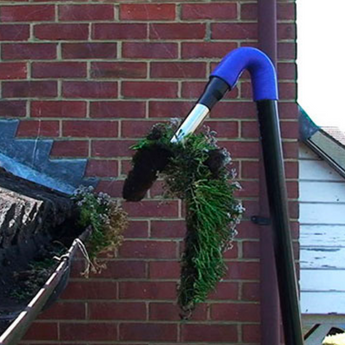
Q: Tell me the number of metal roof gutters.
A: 1